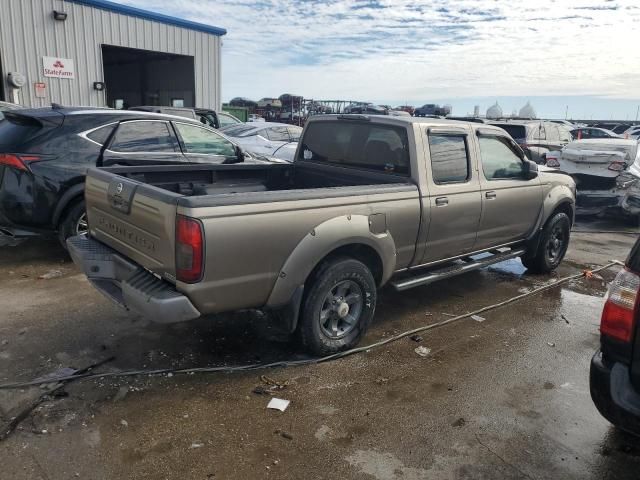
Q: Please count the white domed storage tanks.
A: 2